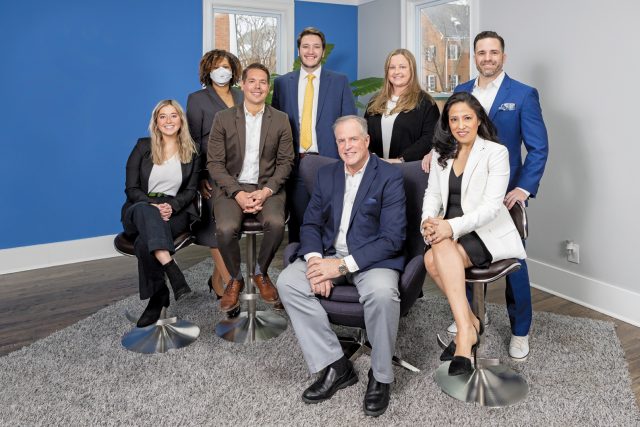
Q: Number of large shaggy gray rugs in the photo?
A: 1